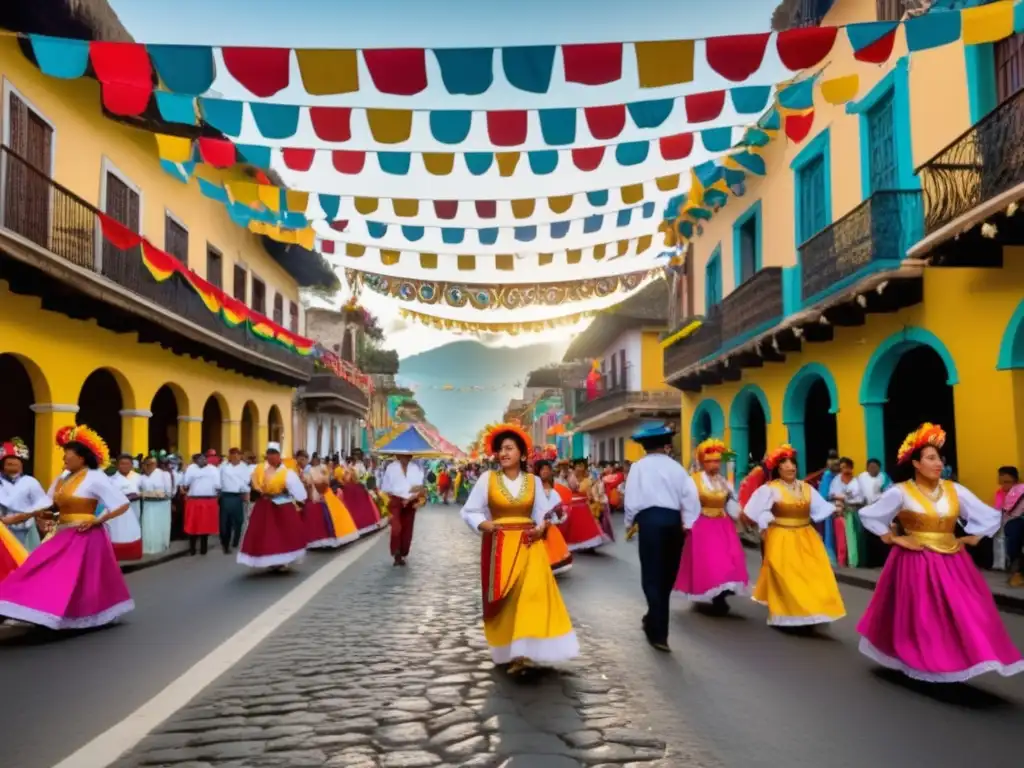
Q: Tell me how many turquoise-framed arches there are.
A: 5